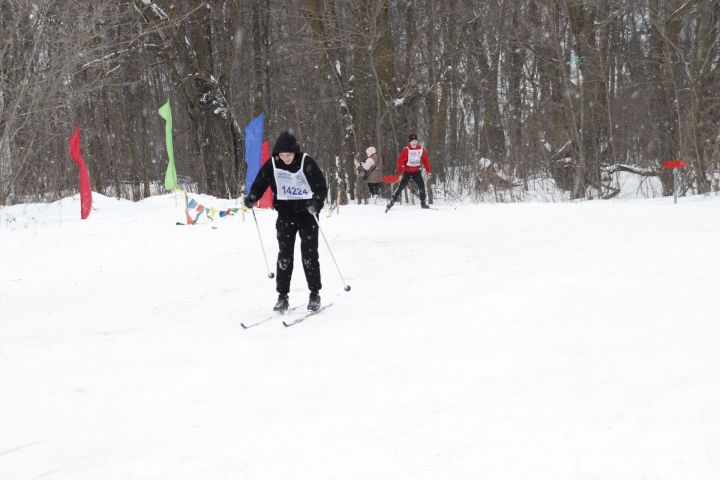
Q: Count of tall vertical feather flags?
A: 4